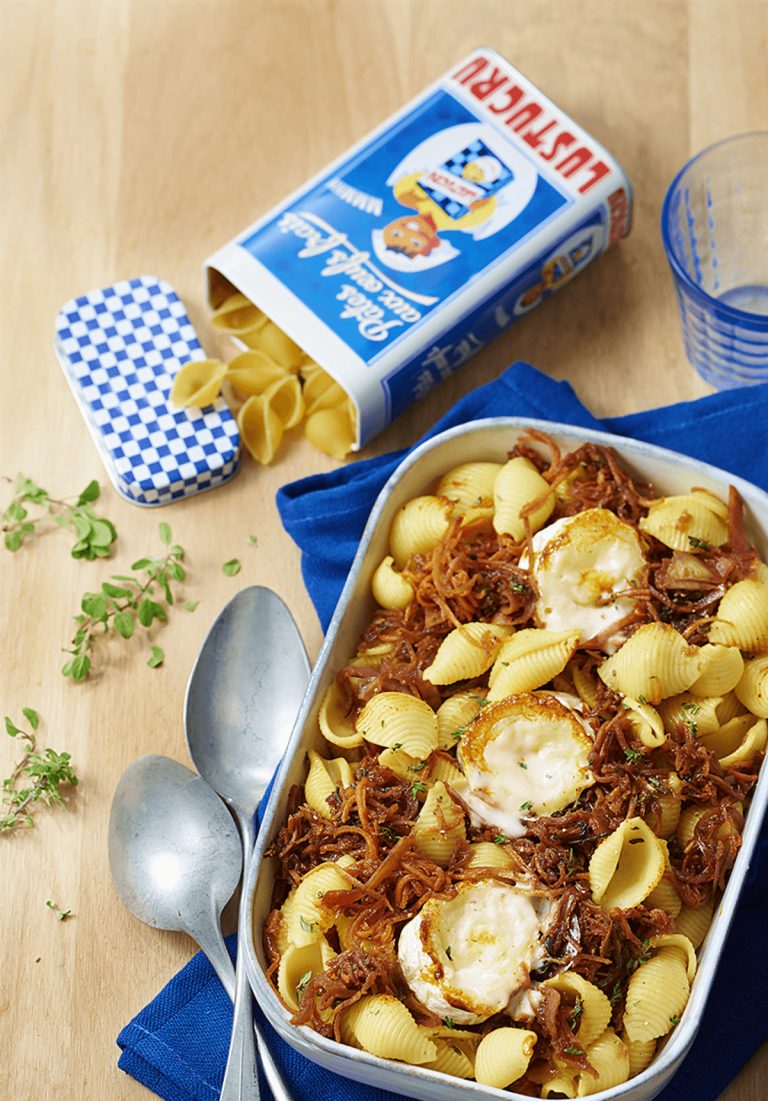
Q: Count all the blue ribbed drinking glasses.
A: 1